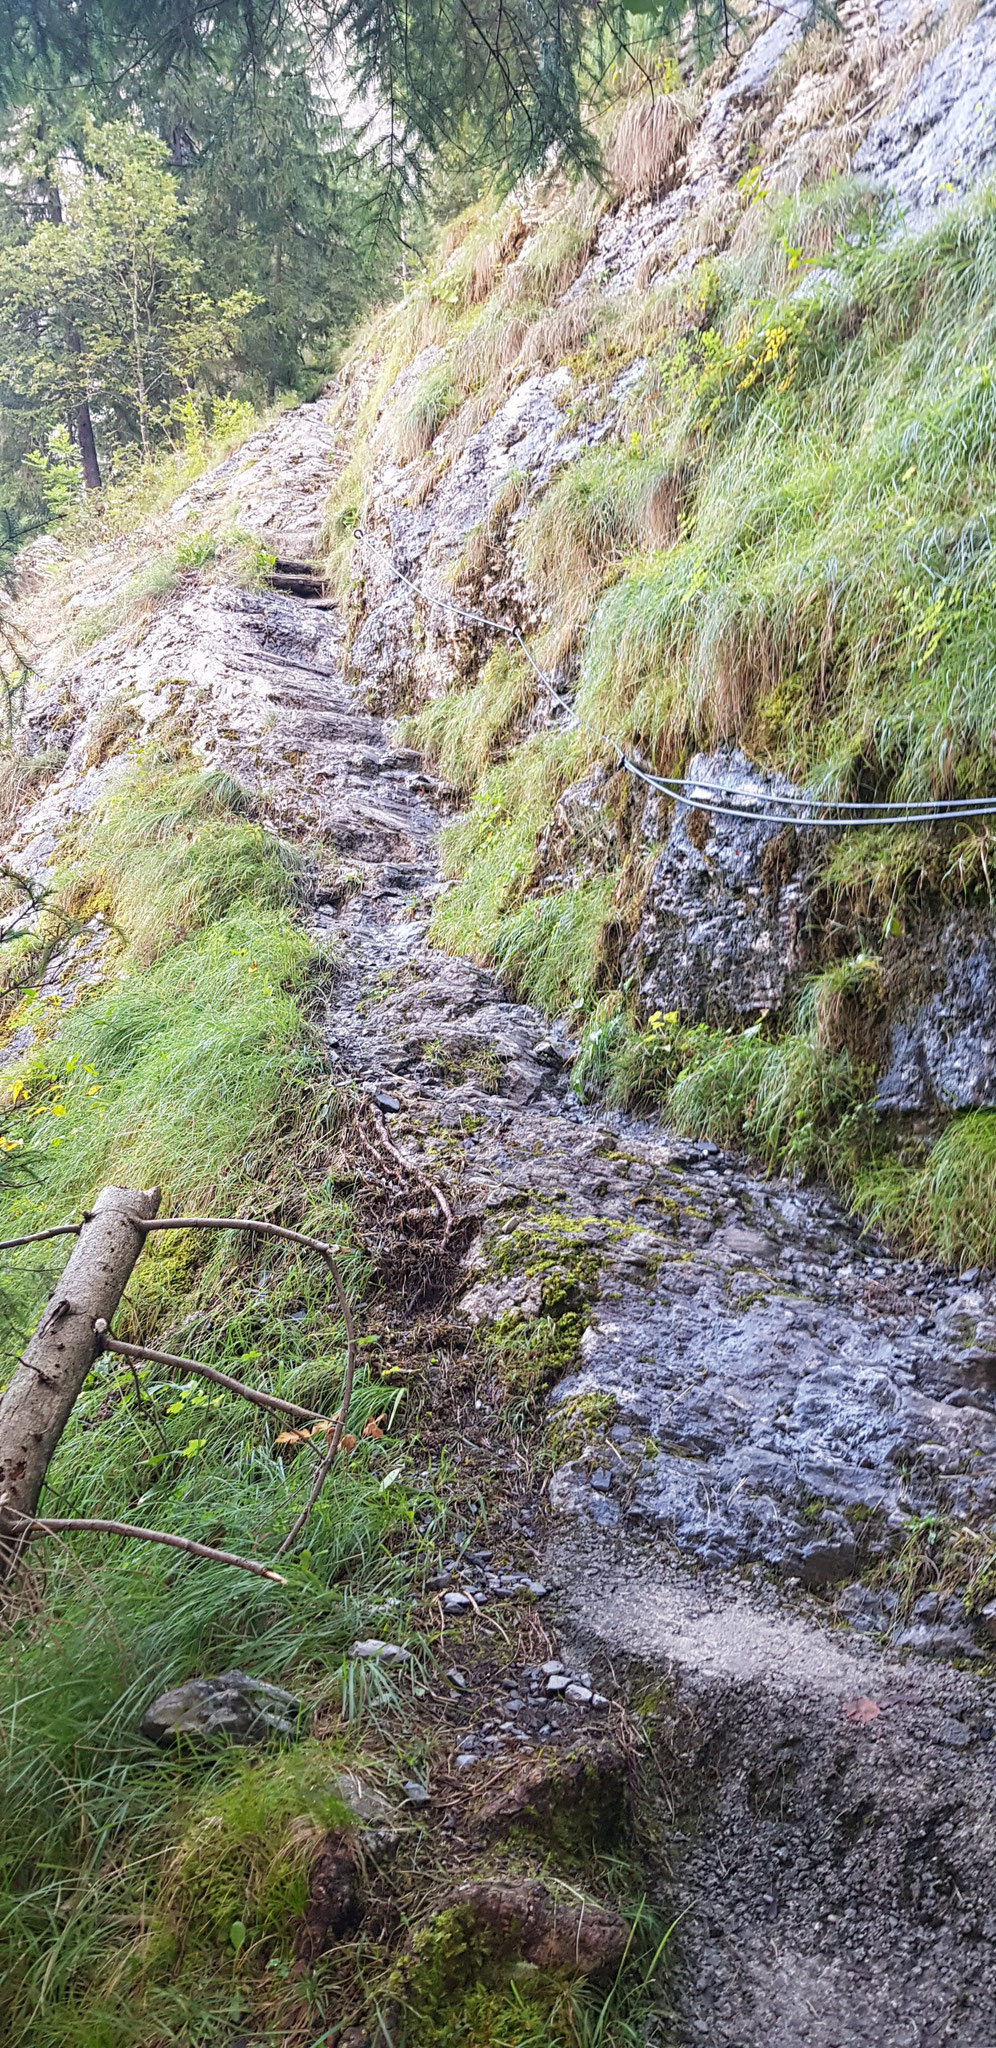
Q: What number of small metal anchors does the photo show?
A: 3